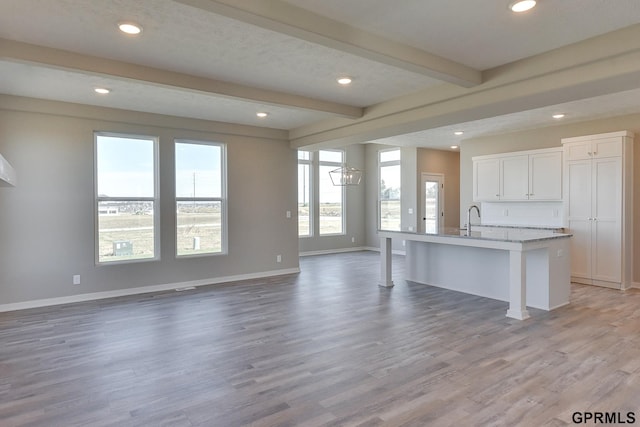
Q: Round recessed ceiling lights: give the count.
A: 8